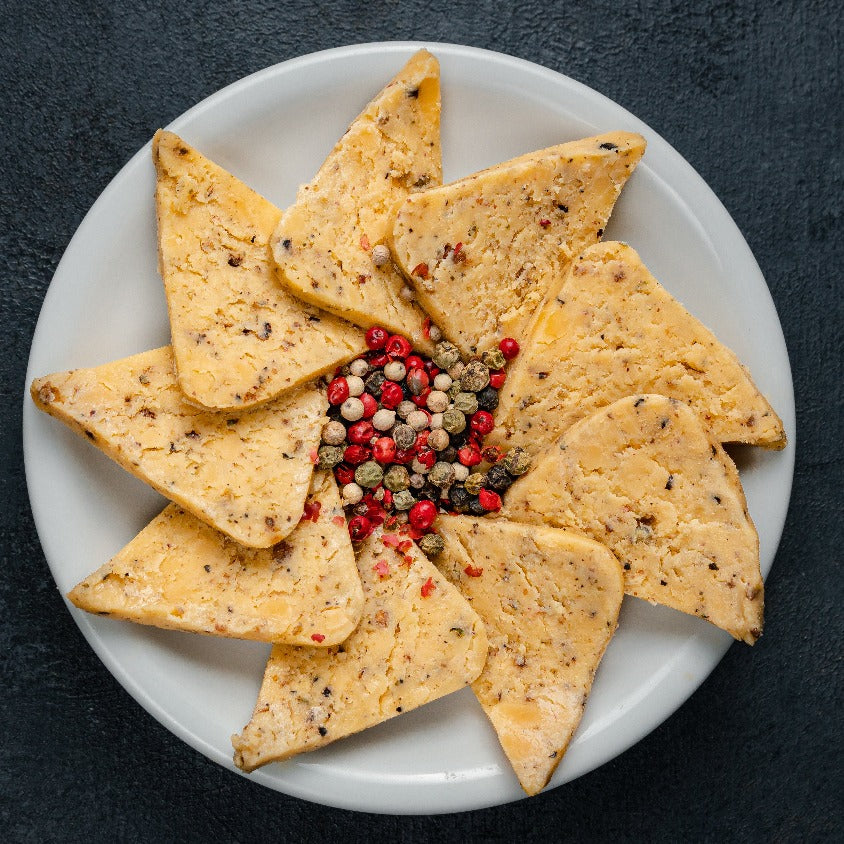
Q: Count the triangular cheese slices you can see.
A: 9